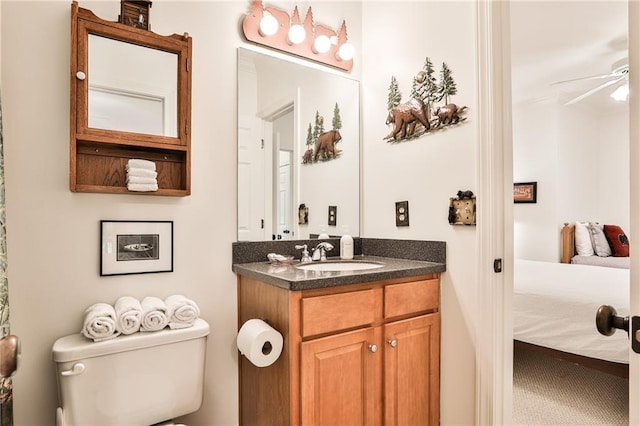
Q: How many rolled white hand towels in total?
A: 4